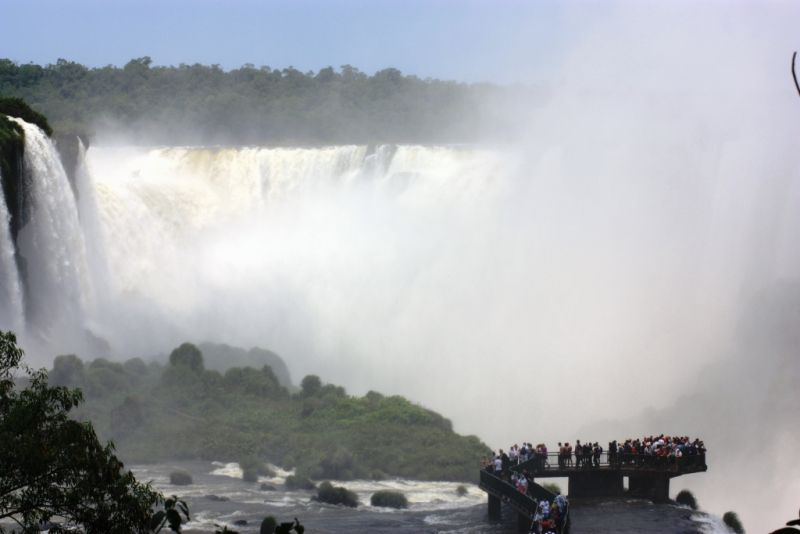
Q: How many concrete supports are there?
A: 4